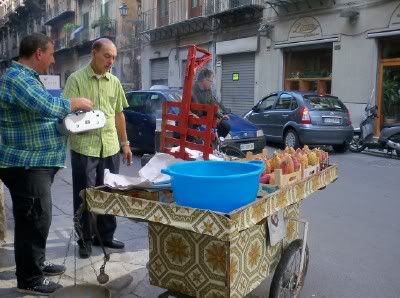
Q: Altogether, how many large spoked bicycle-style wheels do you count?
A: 1